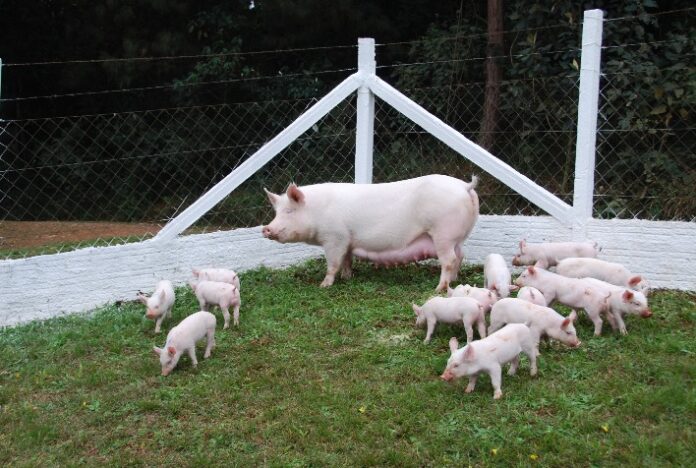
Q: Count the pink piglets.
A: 14